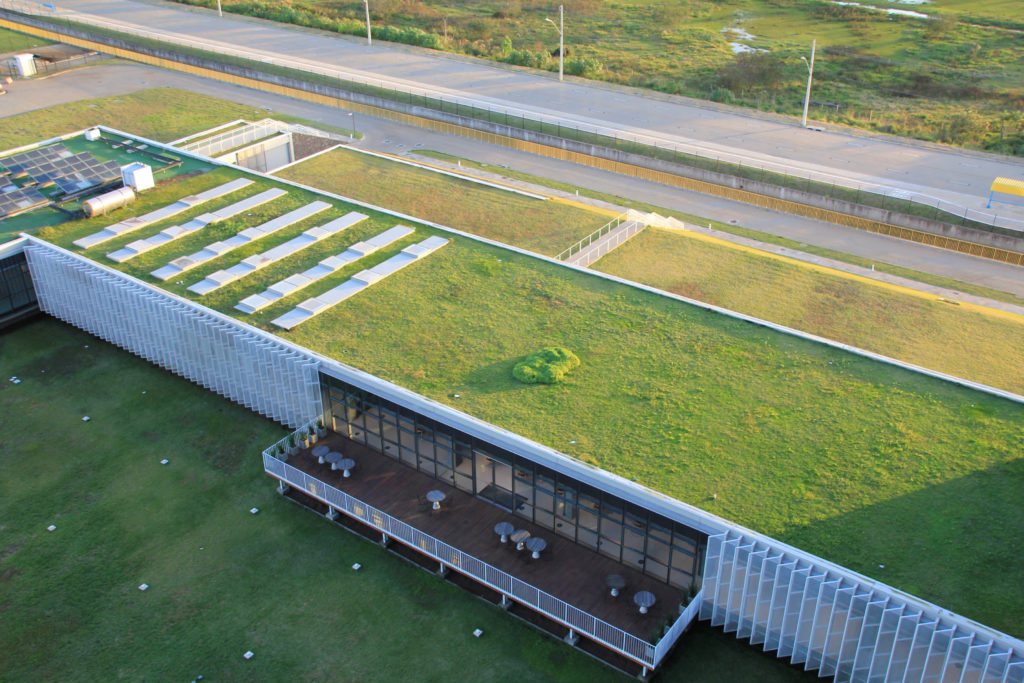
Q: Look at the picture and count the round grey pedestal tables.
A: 9